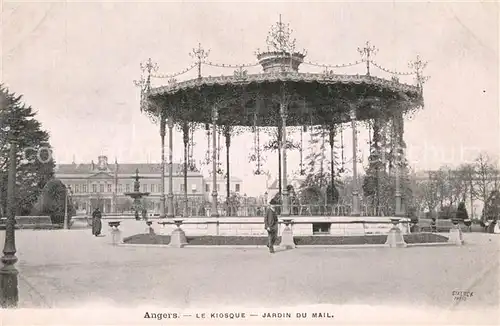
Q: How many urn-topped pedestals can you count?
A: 6